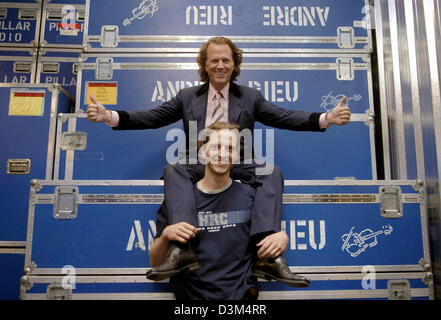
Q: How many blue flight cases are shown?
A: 11